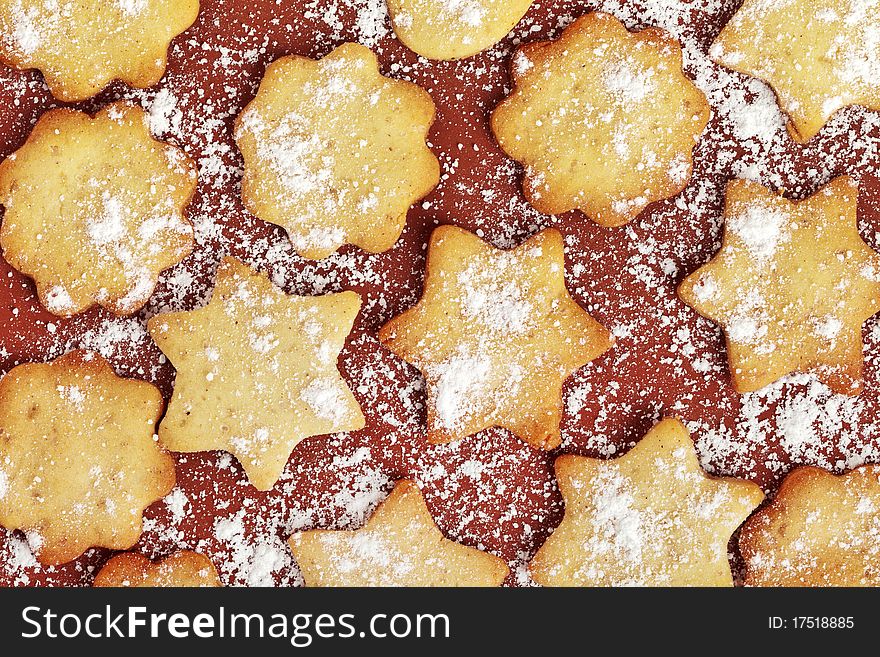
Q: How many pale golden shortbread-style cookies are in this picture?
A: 14